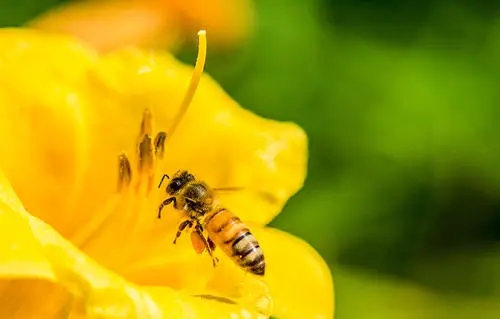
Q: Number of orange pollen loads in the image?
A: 1